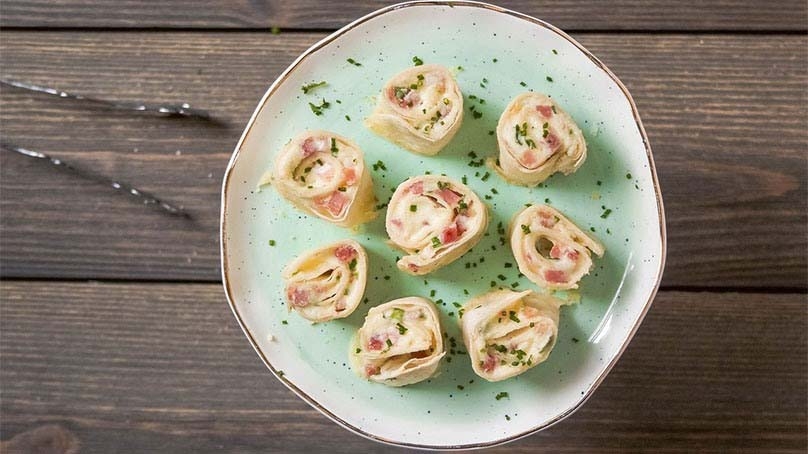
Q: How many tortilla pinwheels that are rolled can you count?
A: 8